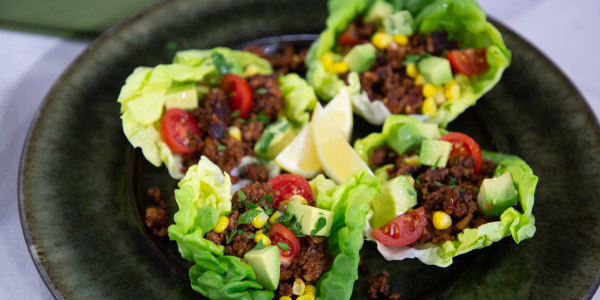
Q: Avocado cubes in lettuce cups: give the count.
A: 12